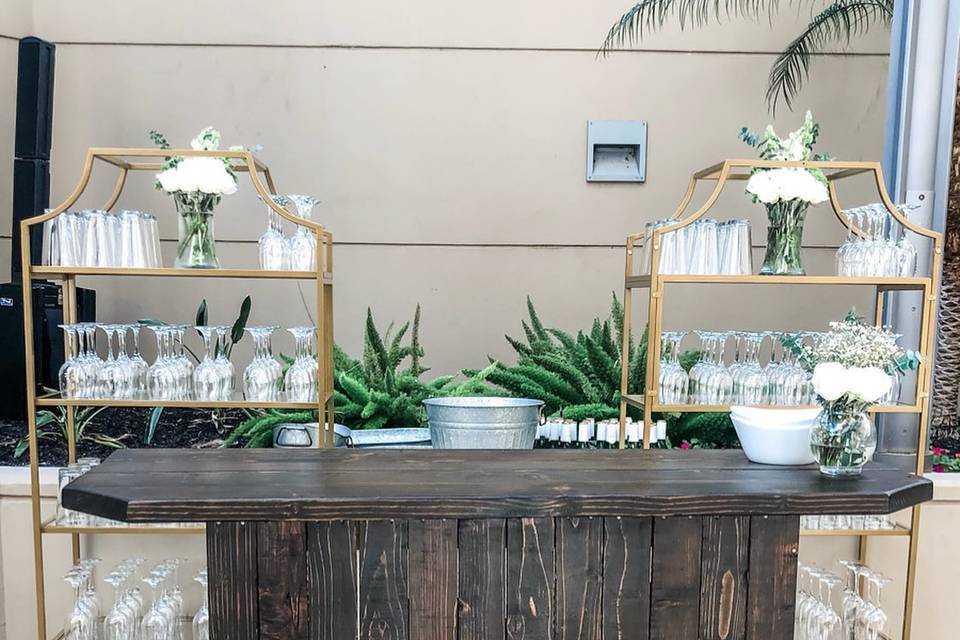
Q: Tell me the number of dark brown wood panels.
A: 12